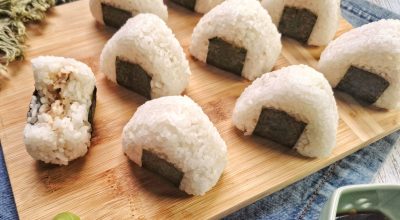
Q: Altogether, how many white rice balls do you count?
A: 9